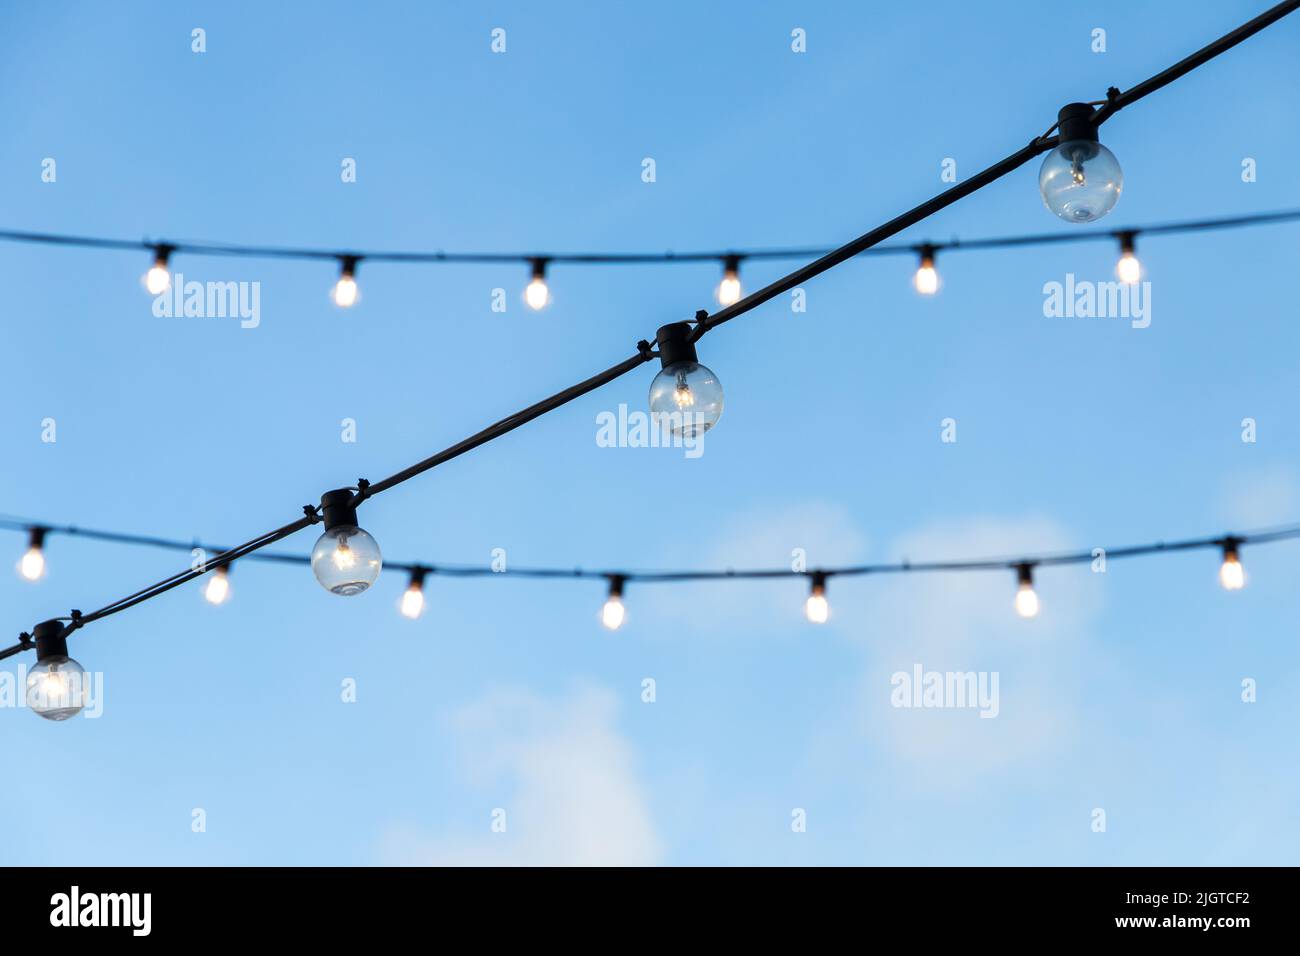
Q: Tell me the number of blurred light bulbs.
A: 13